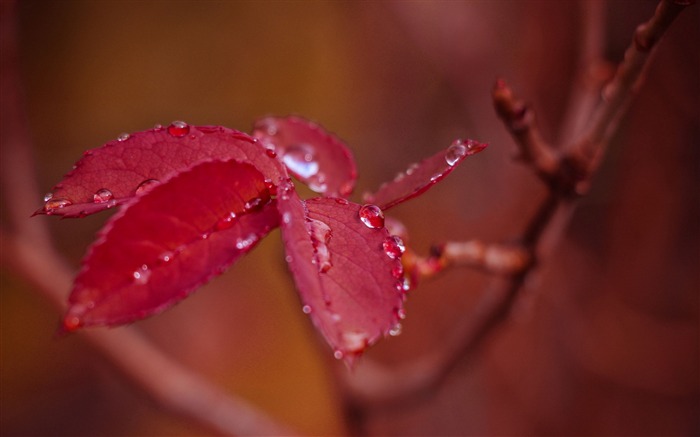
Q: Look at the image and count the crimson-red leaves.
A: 5